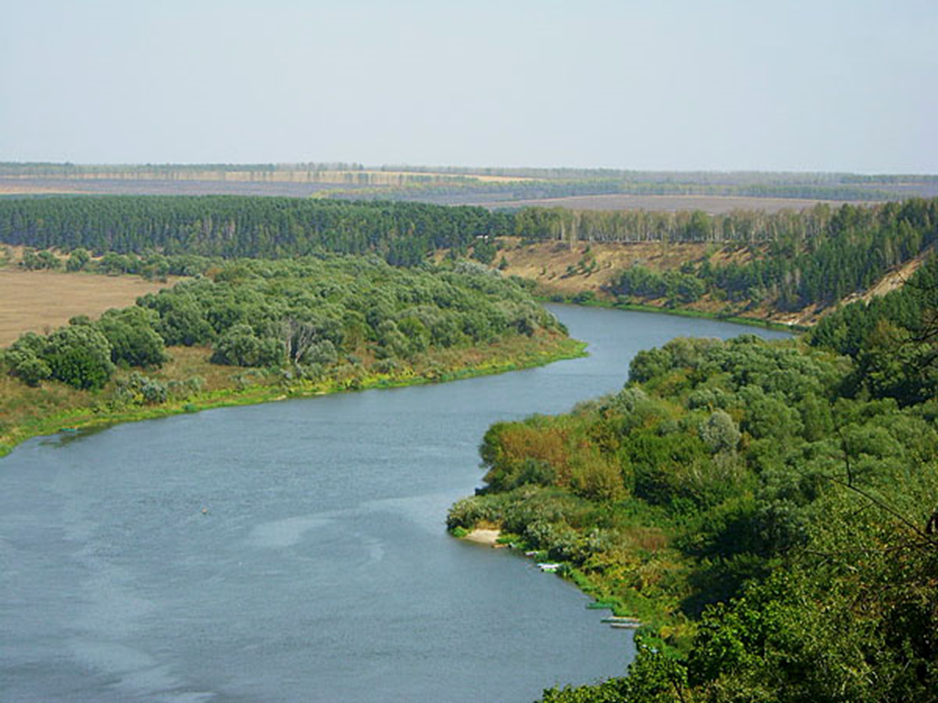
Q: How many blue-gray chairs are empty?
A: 0